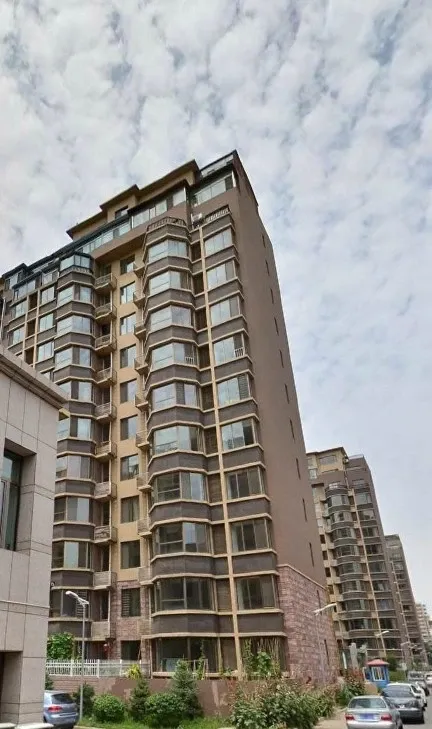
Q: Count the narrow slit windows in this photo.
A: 12